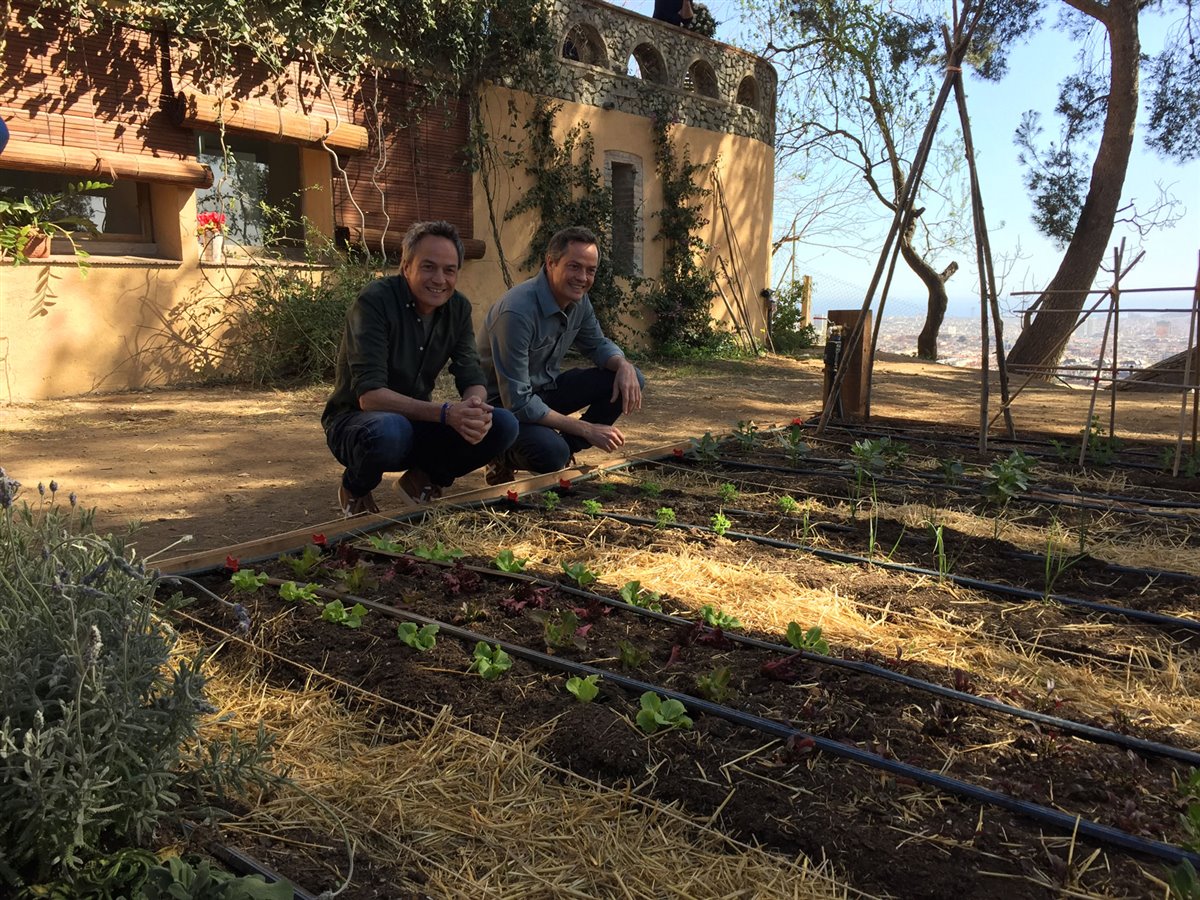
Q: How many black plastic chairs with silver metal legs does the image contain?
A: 0